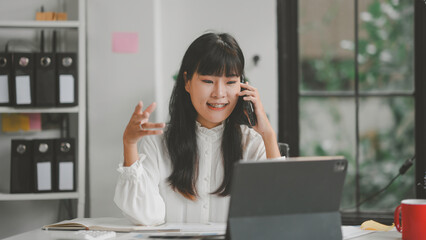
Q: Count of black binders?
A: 7